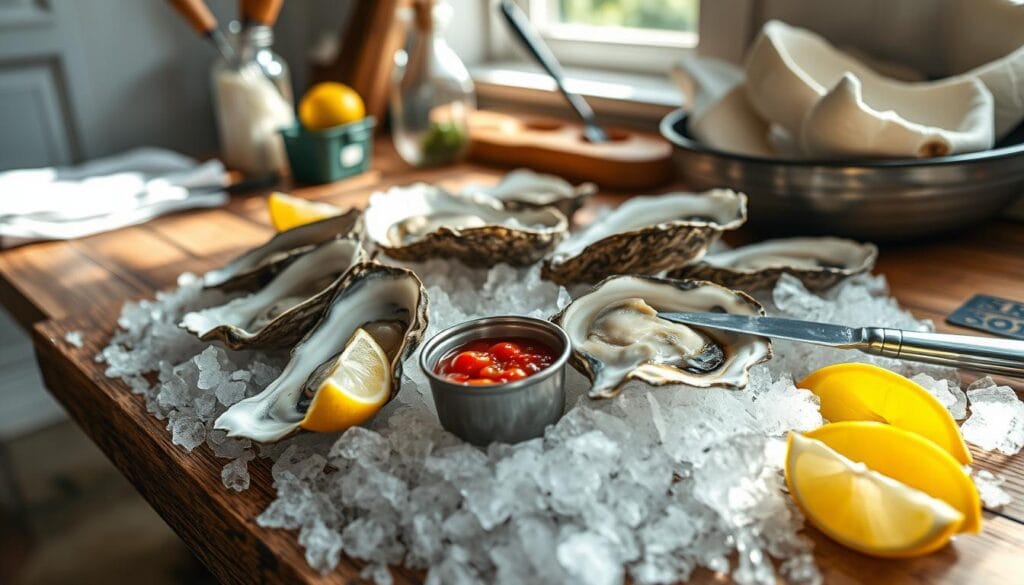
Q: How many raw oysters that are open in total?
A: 8